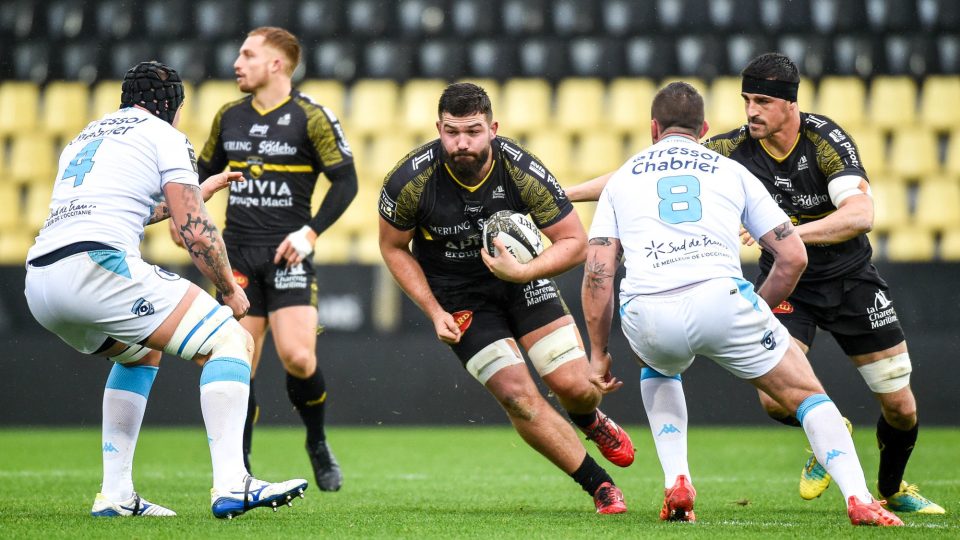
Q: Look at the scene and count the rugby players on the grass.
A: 5